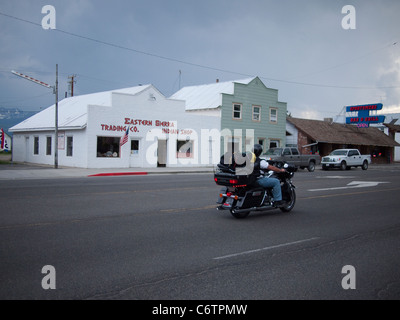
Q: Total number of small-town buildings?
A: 3